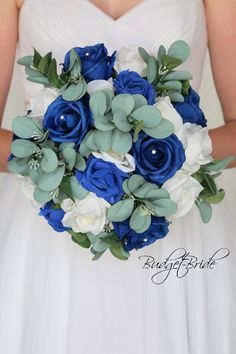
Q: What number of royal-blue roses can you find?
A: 8